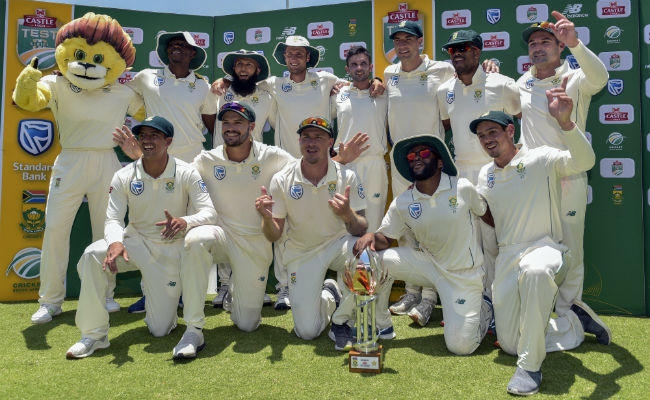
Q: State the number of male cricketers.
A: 12